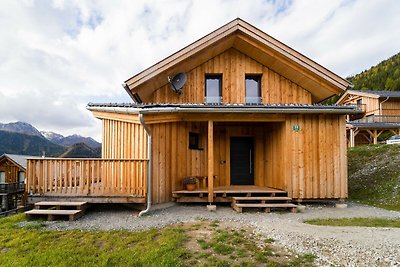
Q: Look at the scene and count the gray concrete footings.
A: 3